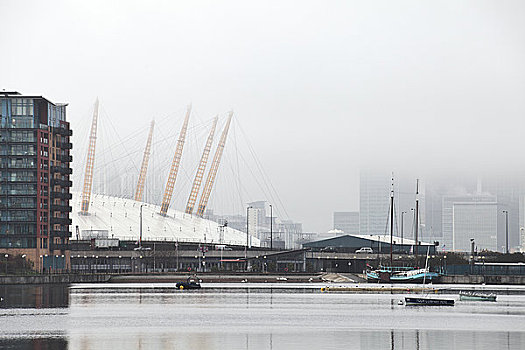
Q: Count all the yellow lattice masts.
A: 5